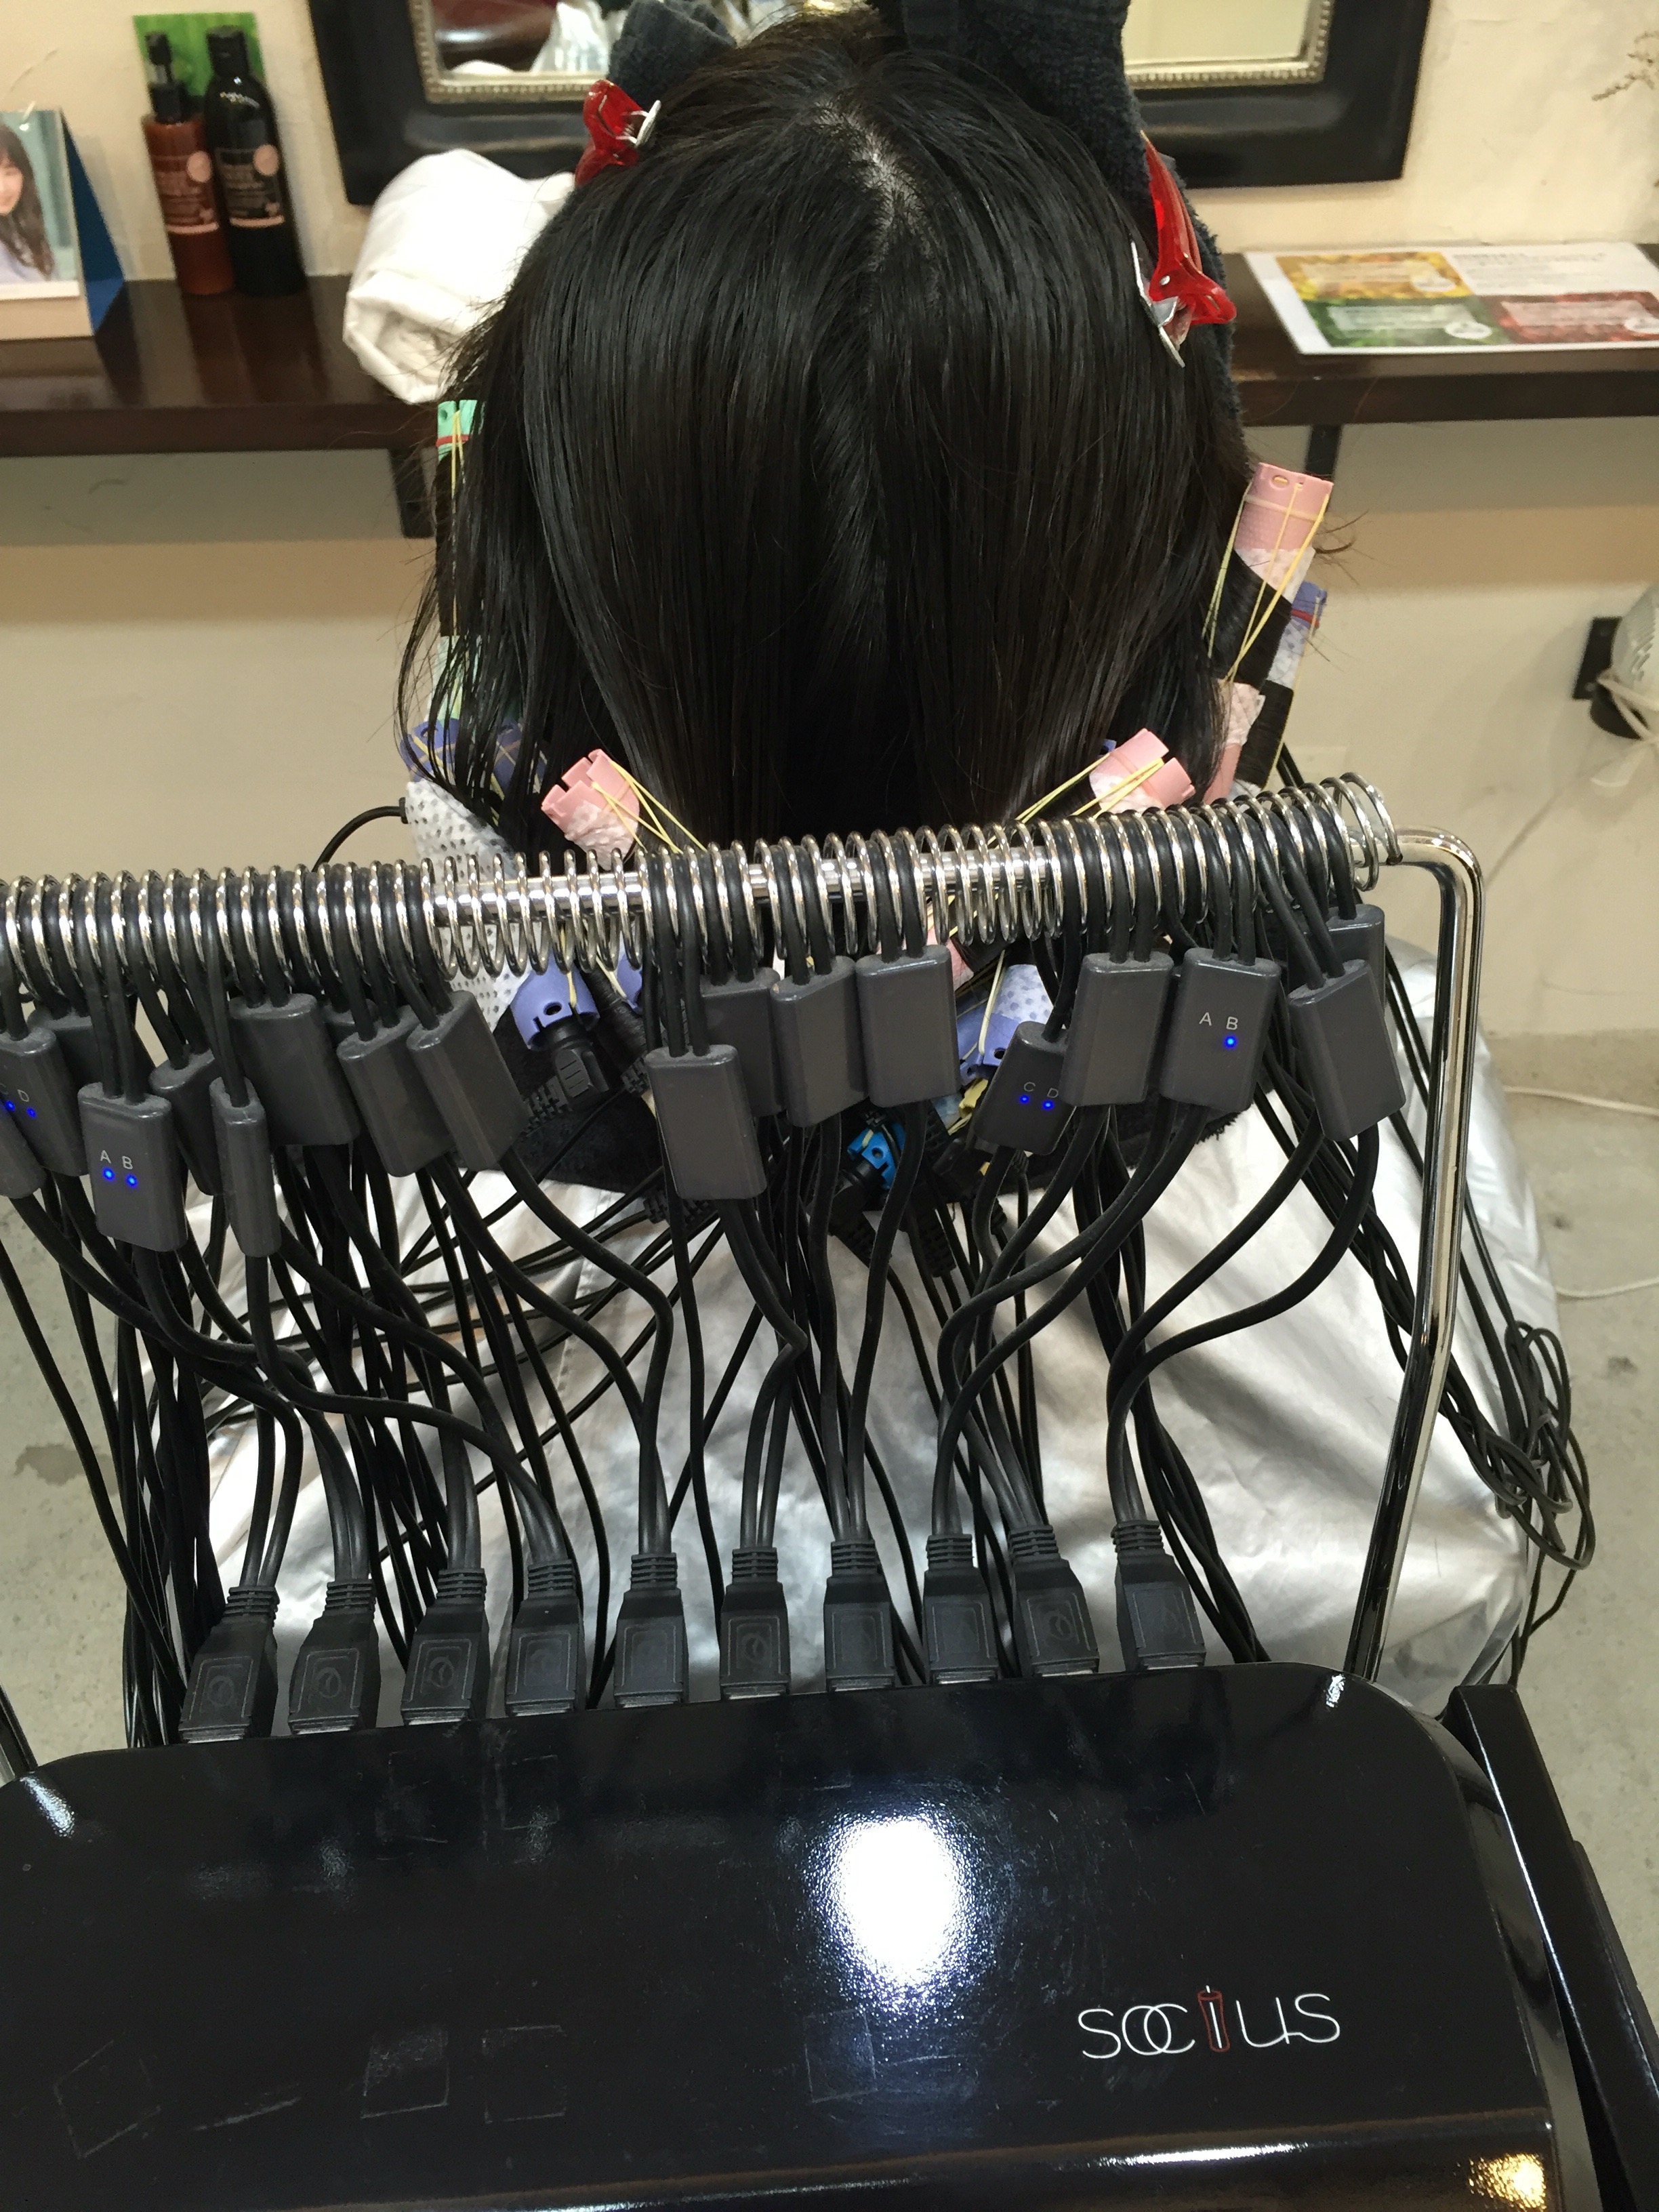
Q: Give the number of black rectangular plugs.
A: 10